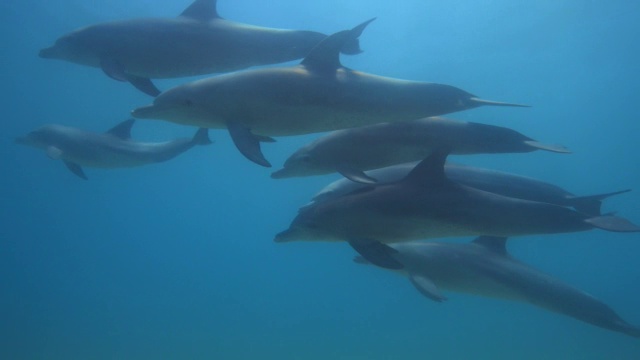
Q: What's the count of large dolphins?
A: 6